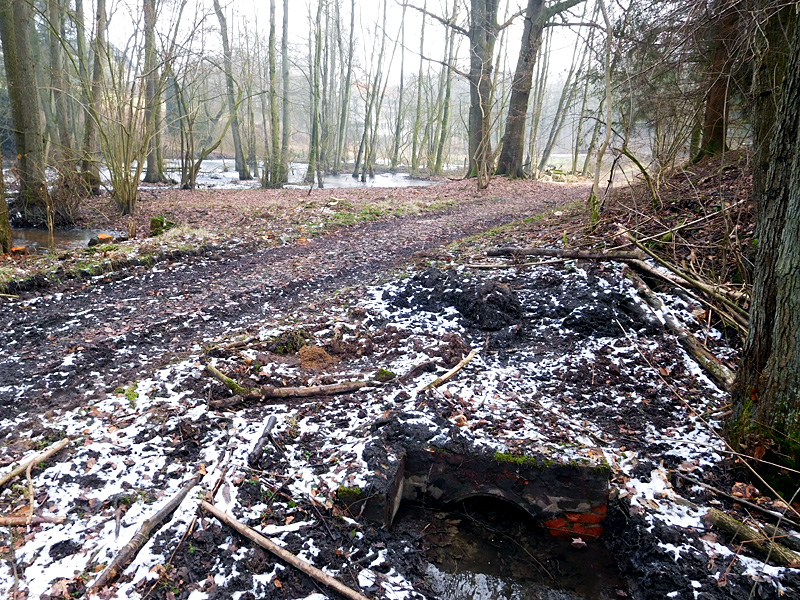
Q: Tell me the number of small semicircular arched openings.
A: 1